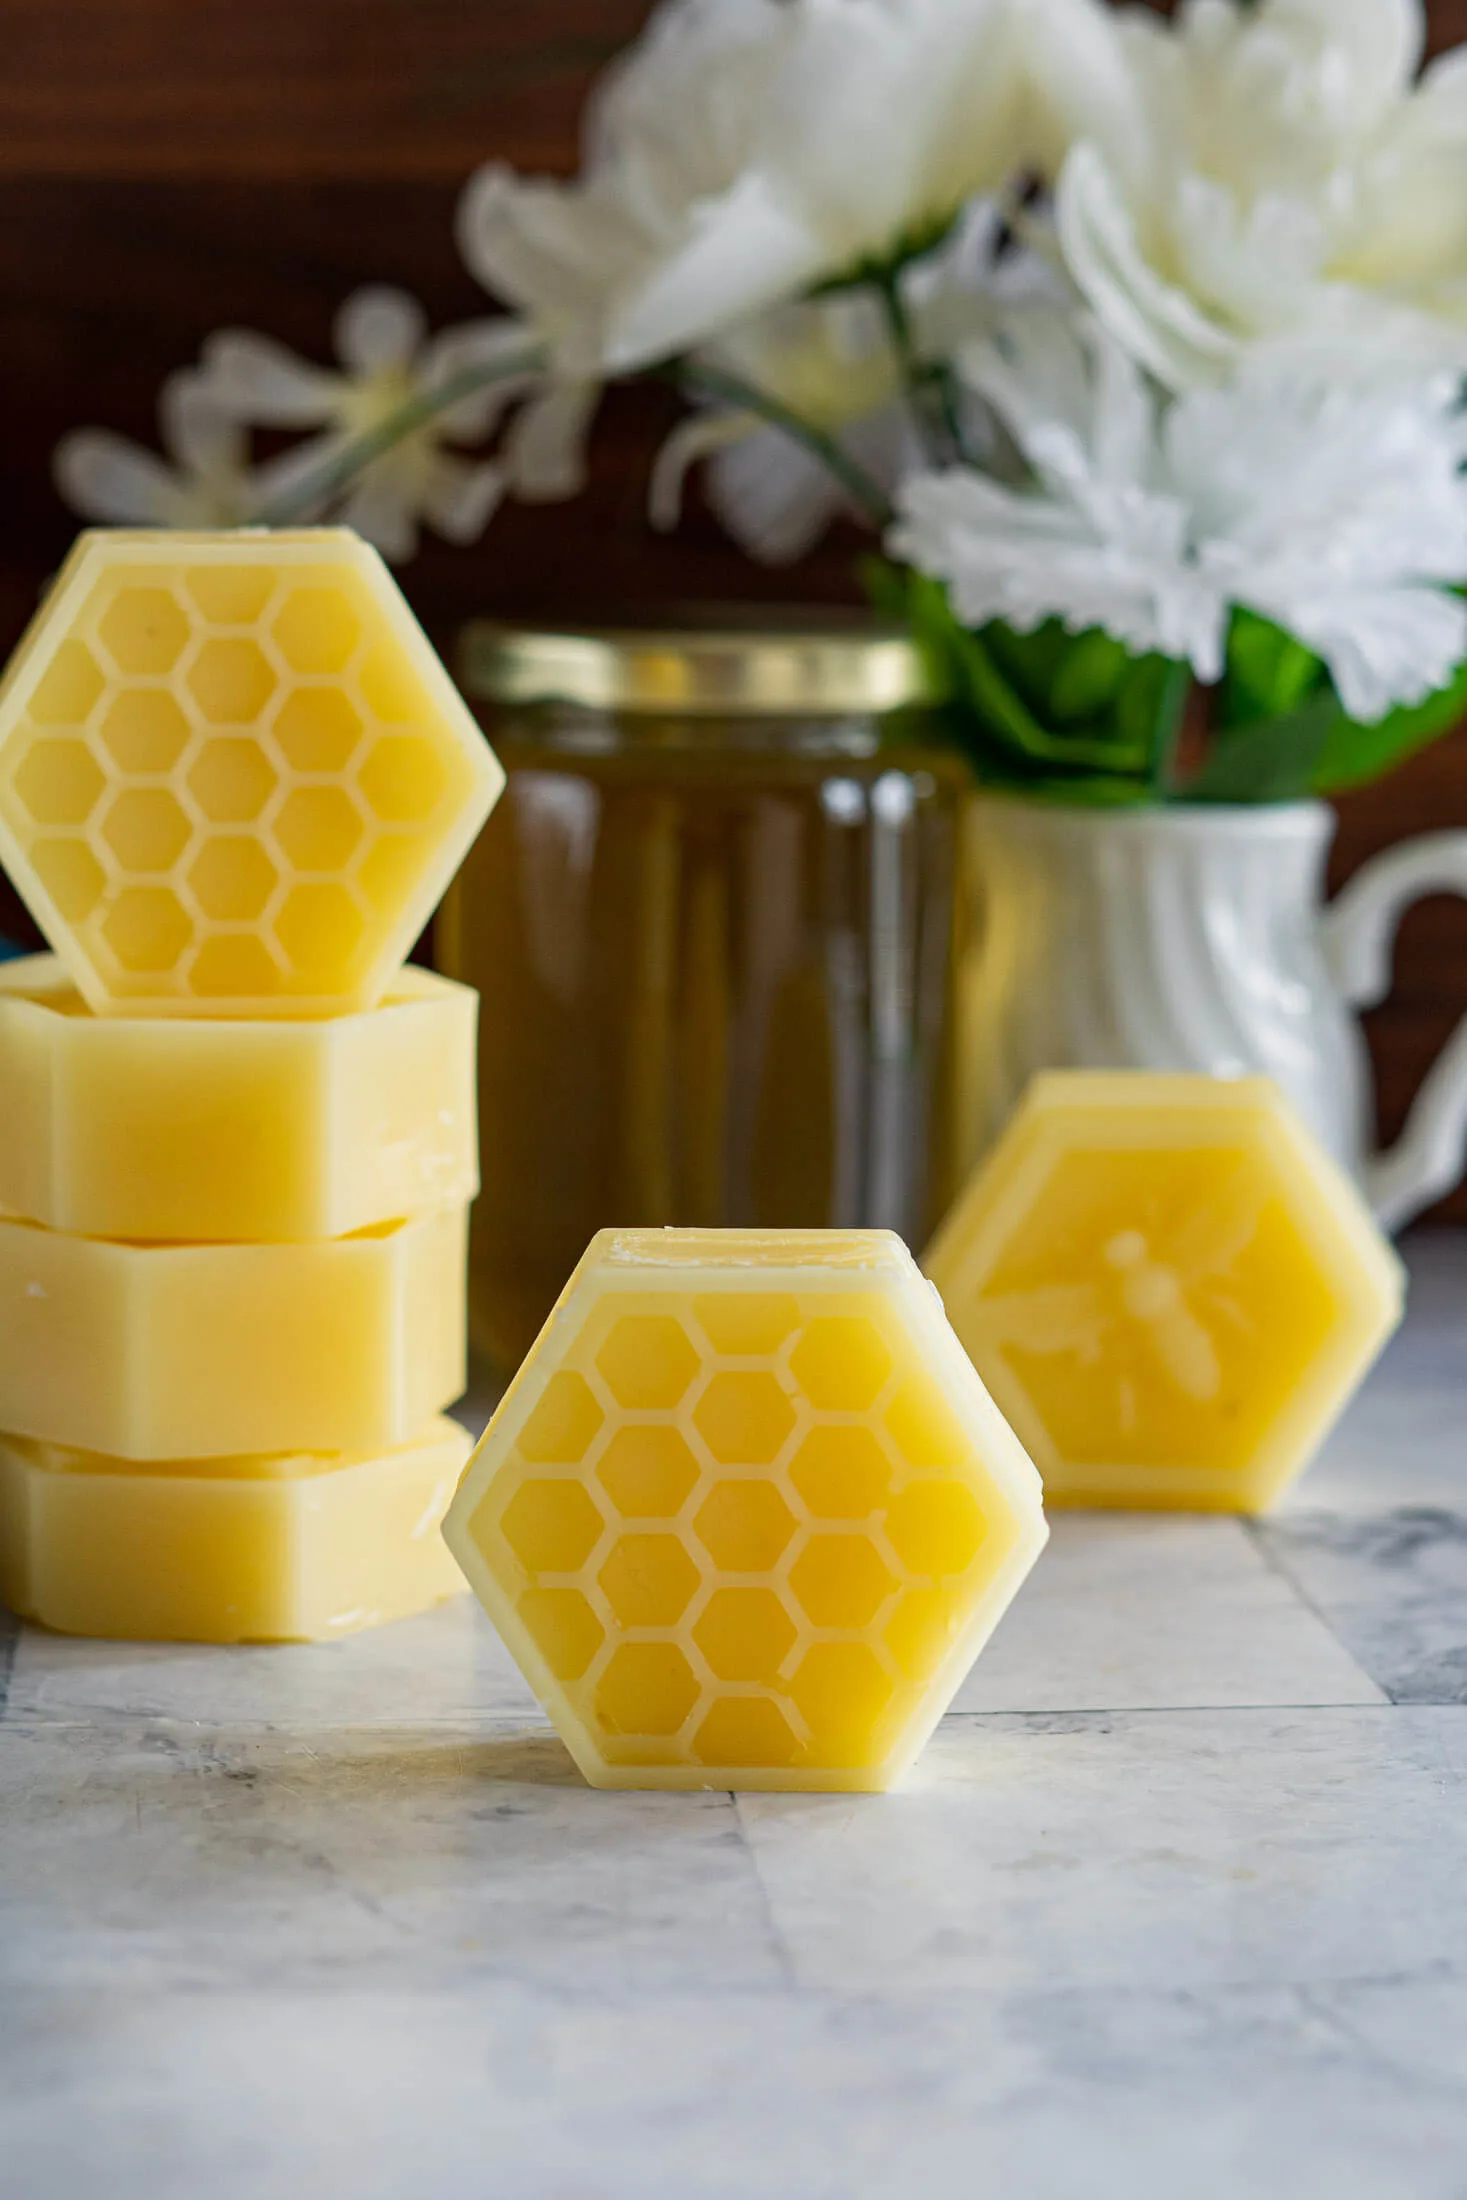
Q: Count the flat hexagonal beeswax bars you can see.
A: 6